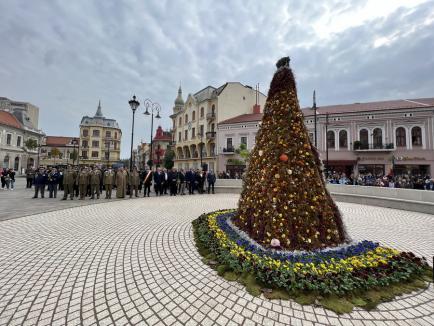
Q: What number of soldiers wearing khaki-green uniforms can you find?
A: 6